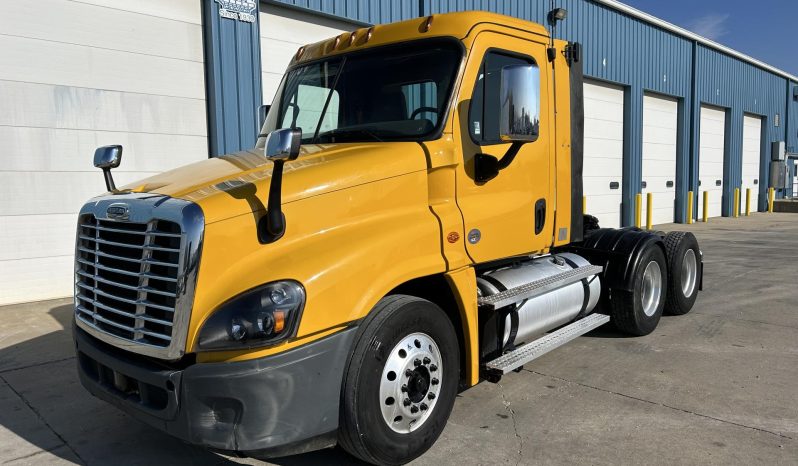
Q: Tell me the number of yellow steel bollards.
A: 8